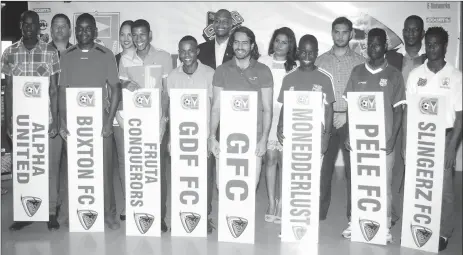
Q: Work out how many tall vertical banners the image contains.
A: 8